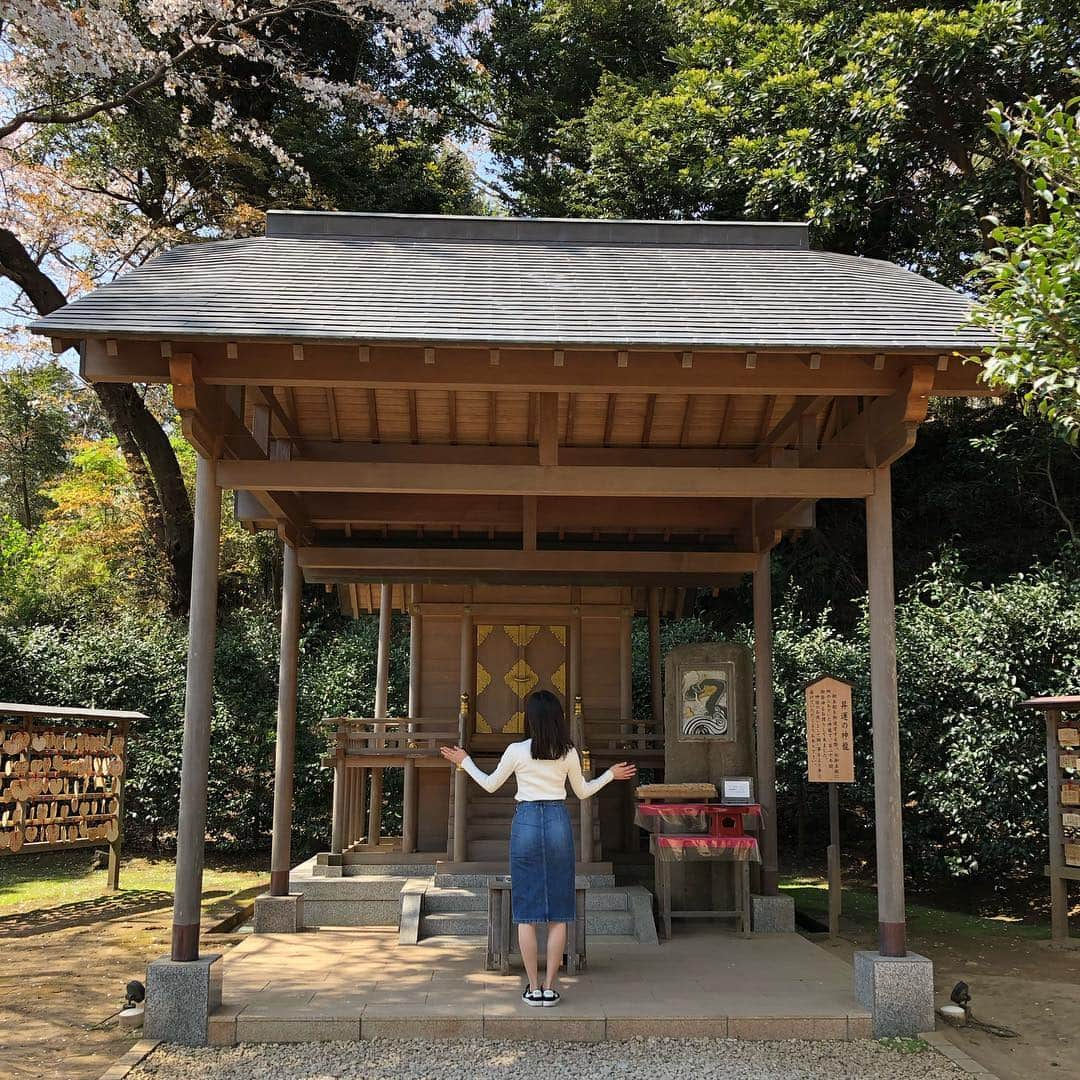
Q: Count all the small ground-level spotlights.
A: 2